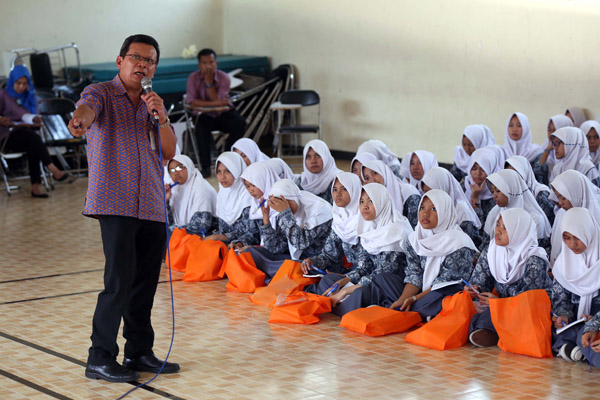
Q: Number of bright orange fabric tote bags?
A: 8